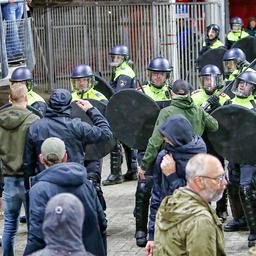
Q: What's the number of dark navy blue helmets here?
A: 9